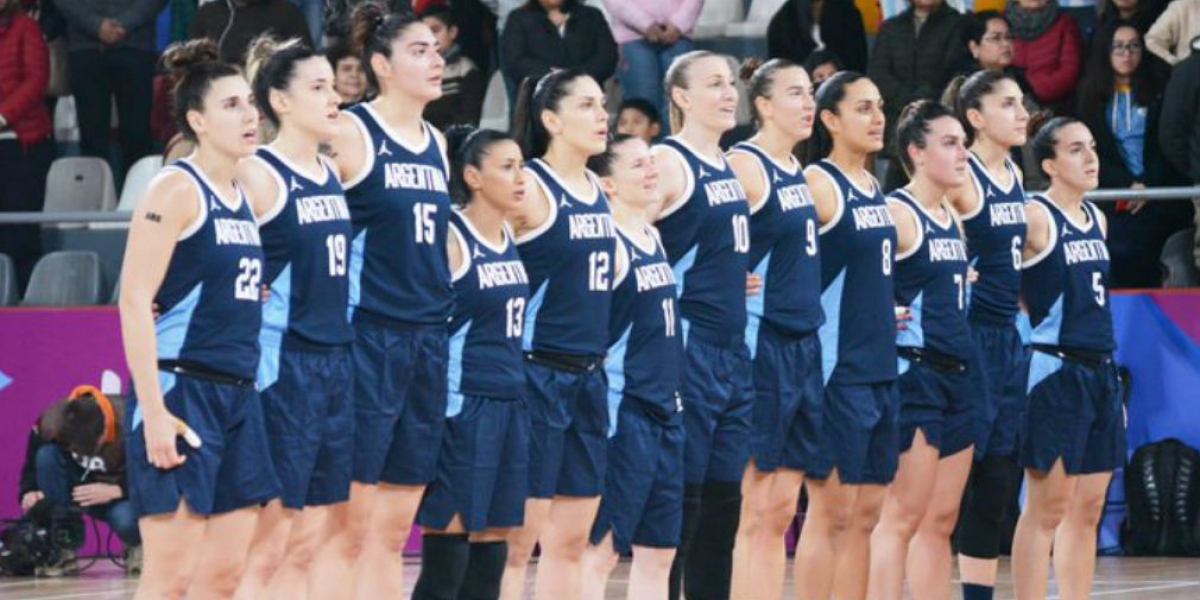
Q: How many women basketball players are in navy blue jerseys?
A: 12